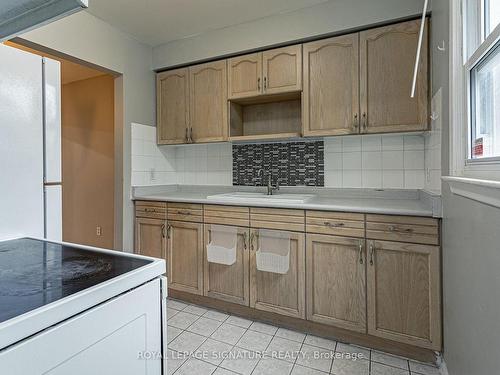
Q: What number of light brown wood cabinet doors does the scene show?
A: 12